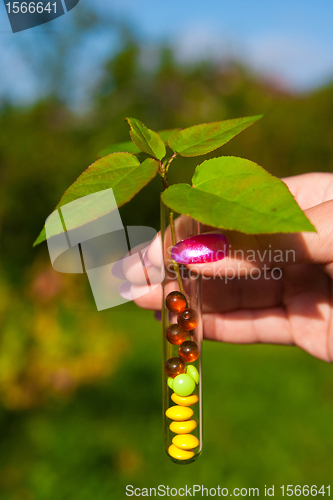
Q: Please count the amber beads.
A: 5